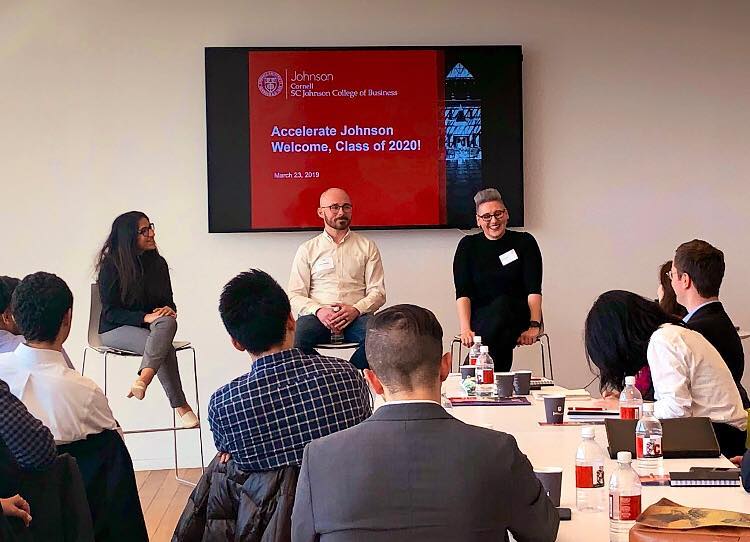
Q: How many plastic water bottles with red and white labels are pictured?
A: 6